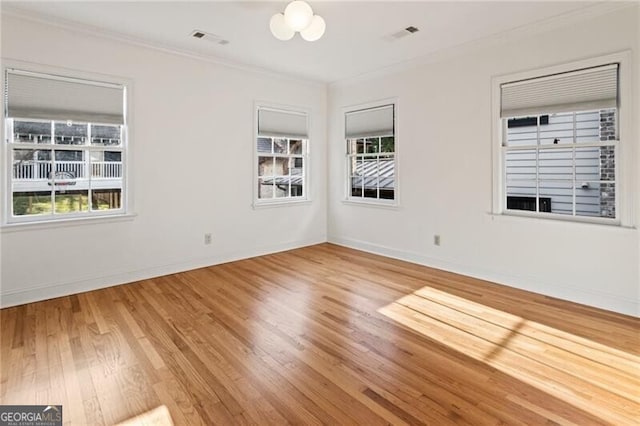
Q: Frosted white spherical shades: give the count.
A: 3